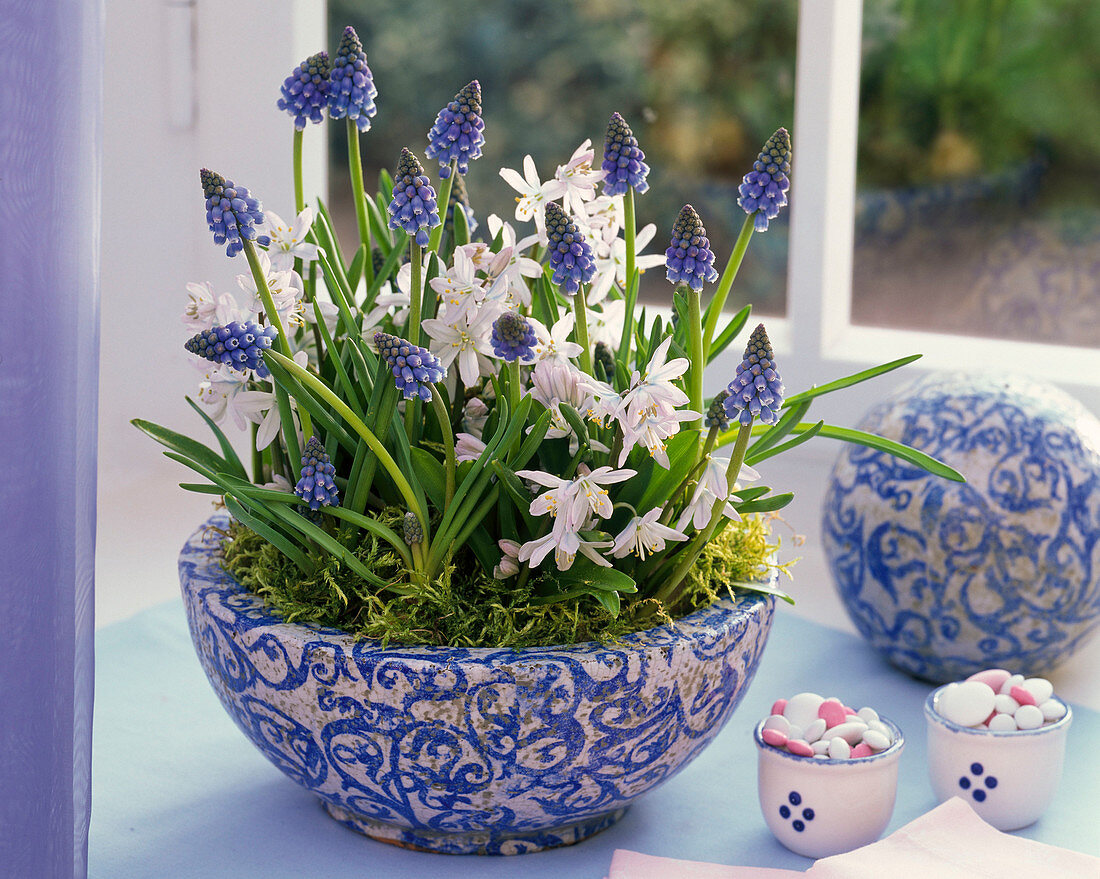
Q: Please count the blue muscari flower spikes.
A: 14